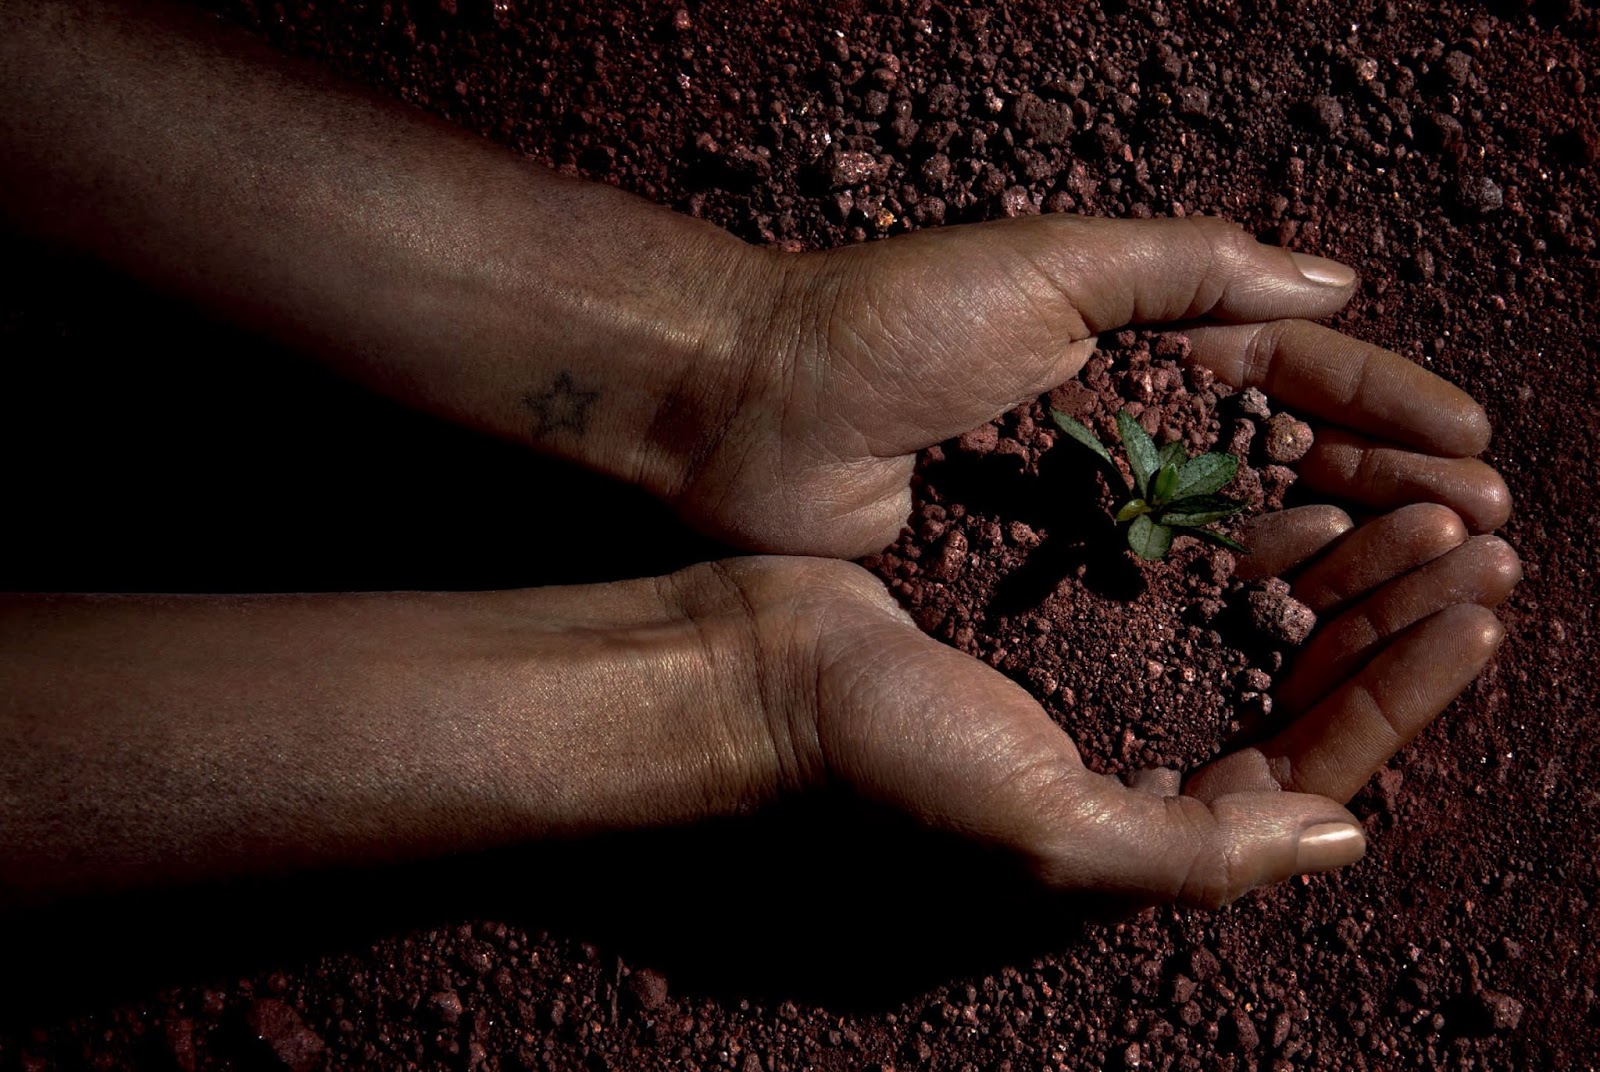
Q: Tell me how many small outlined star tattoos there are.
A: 1